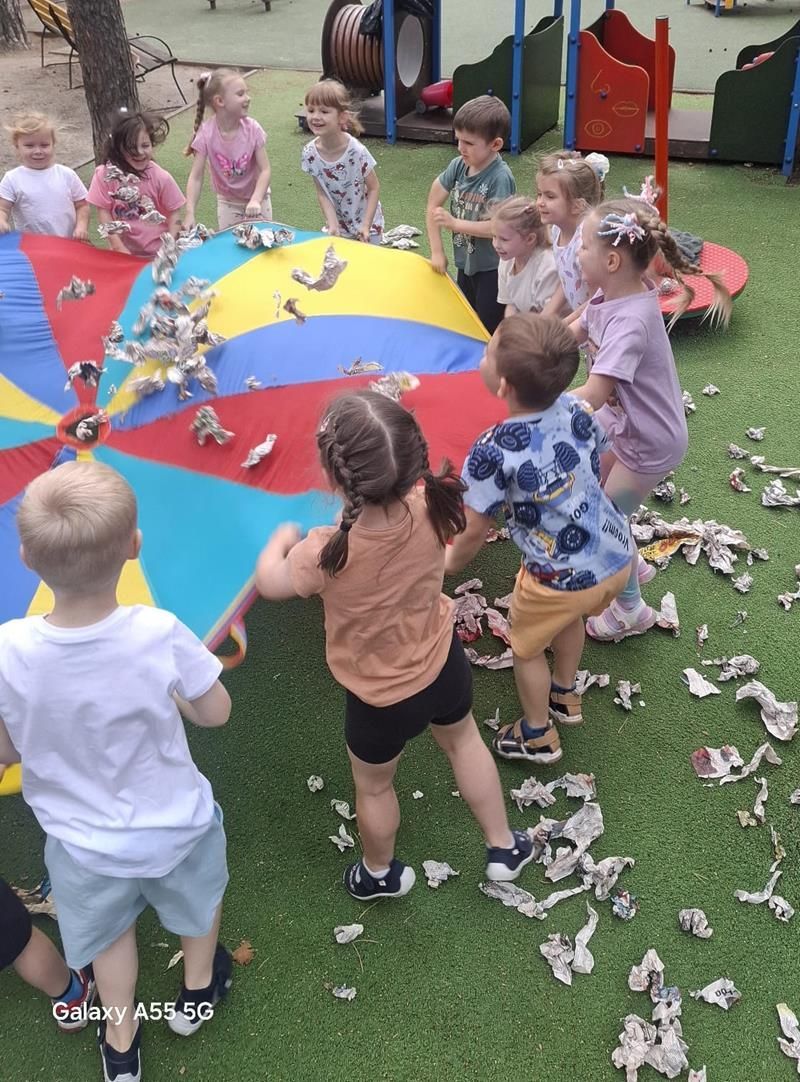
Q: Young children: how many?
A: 12